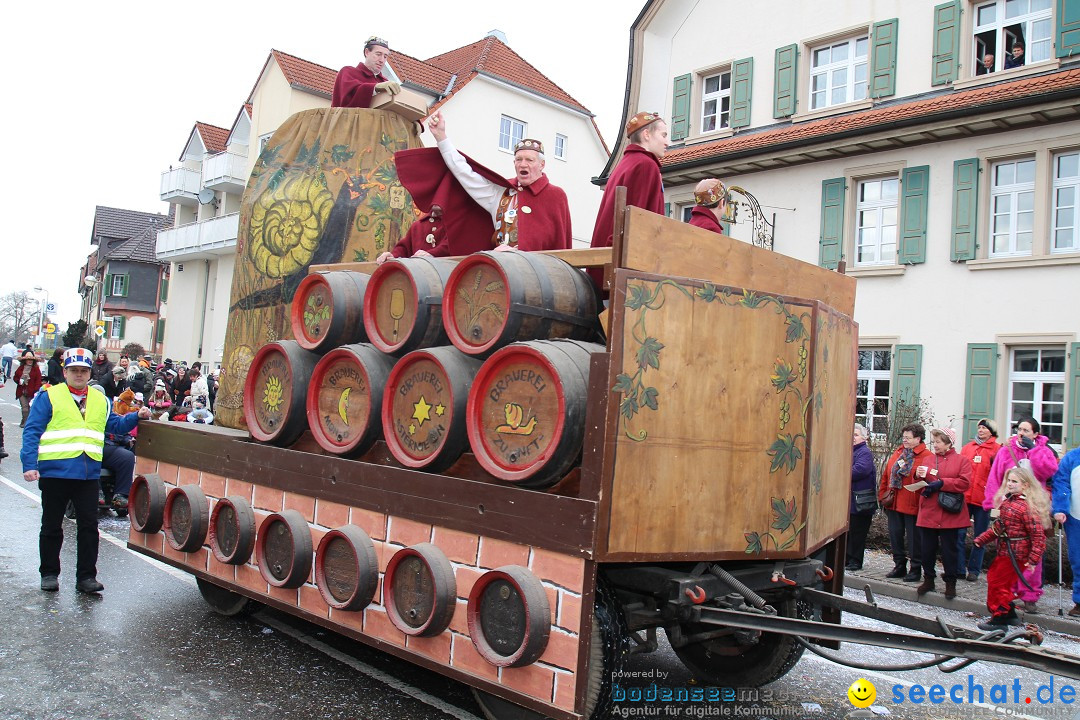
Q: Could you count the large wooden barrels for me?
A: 7